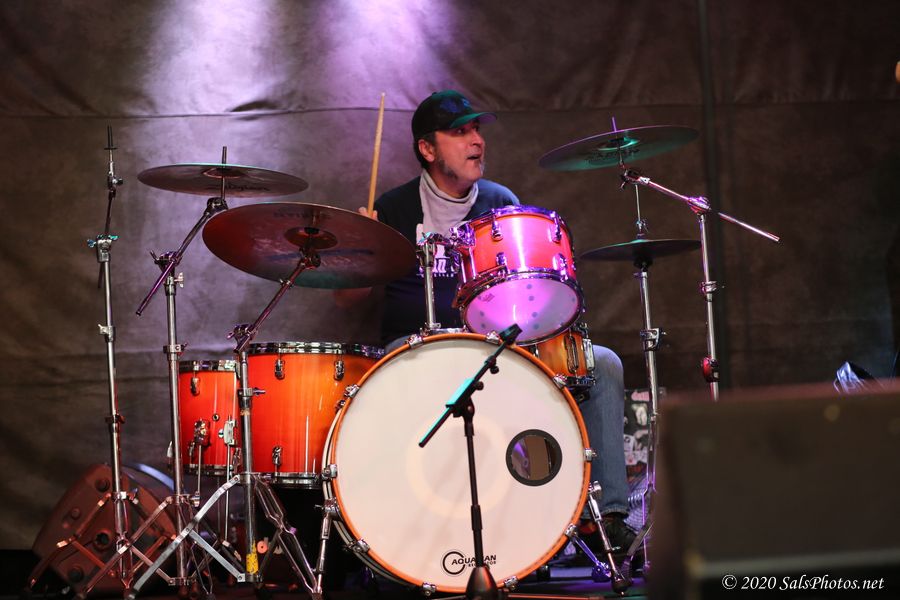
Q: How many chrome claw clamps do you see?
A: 10